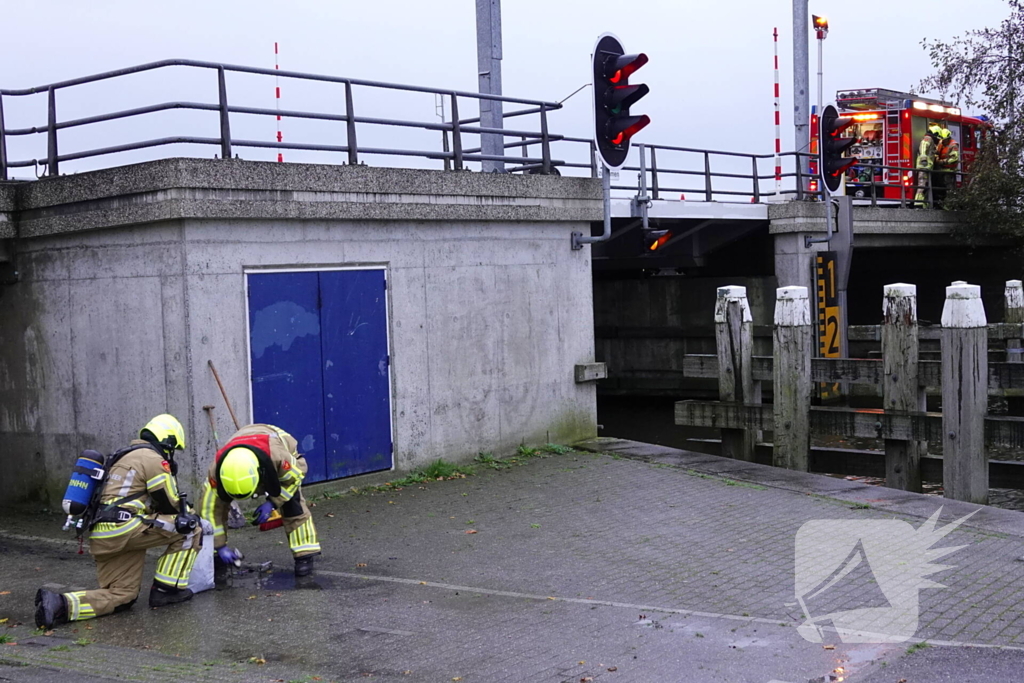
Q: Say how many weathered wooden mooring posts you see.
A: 5